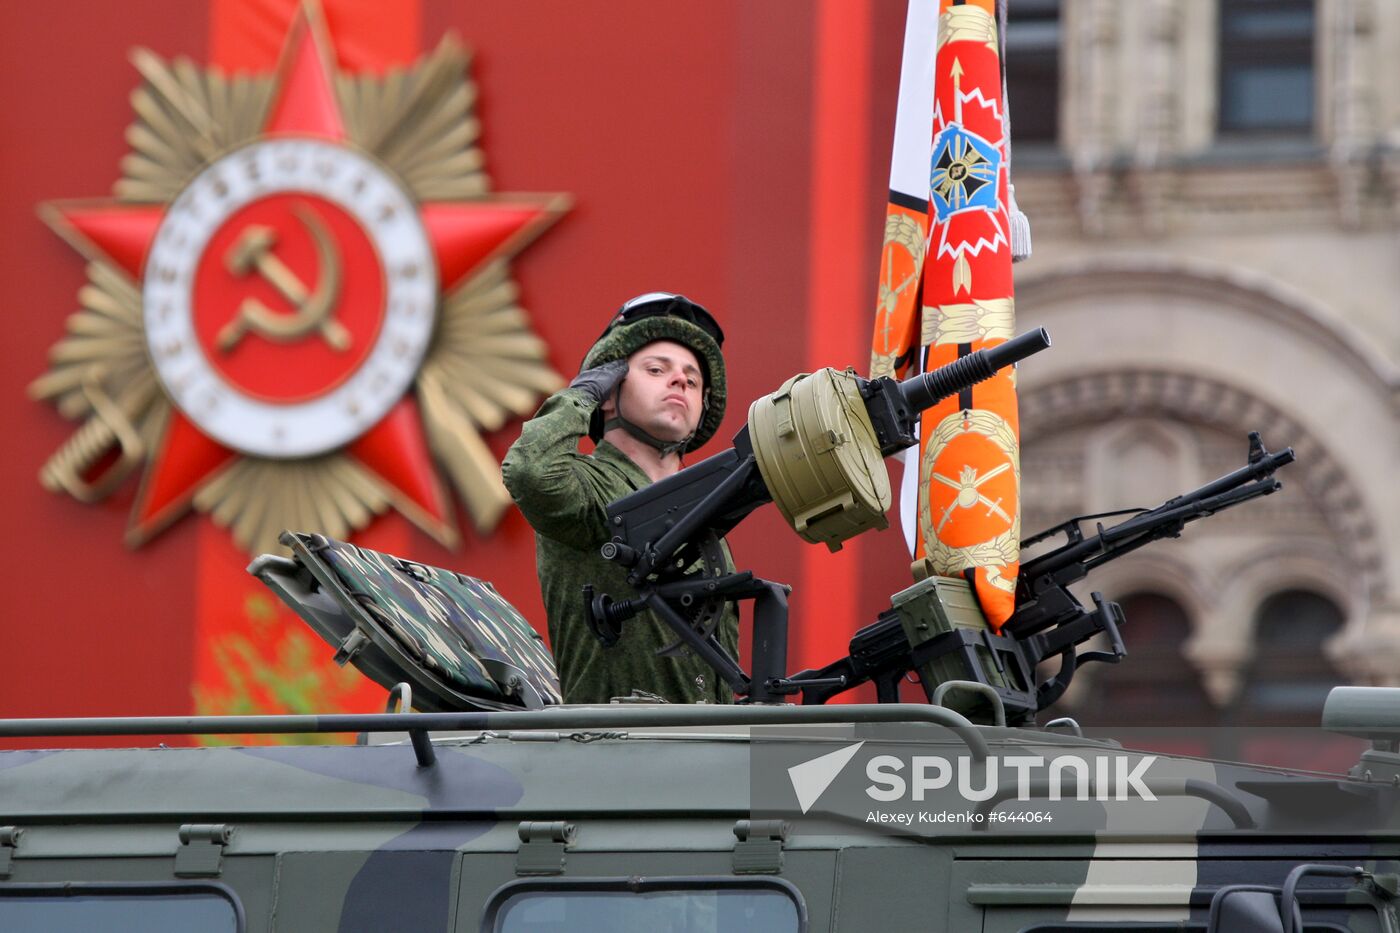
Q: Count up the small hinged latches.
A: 4